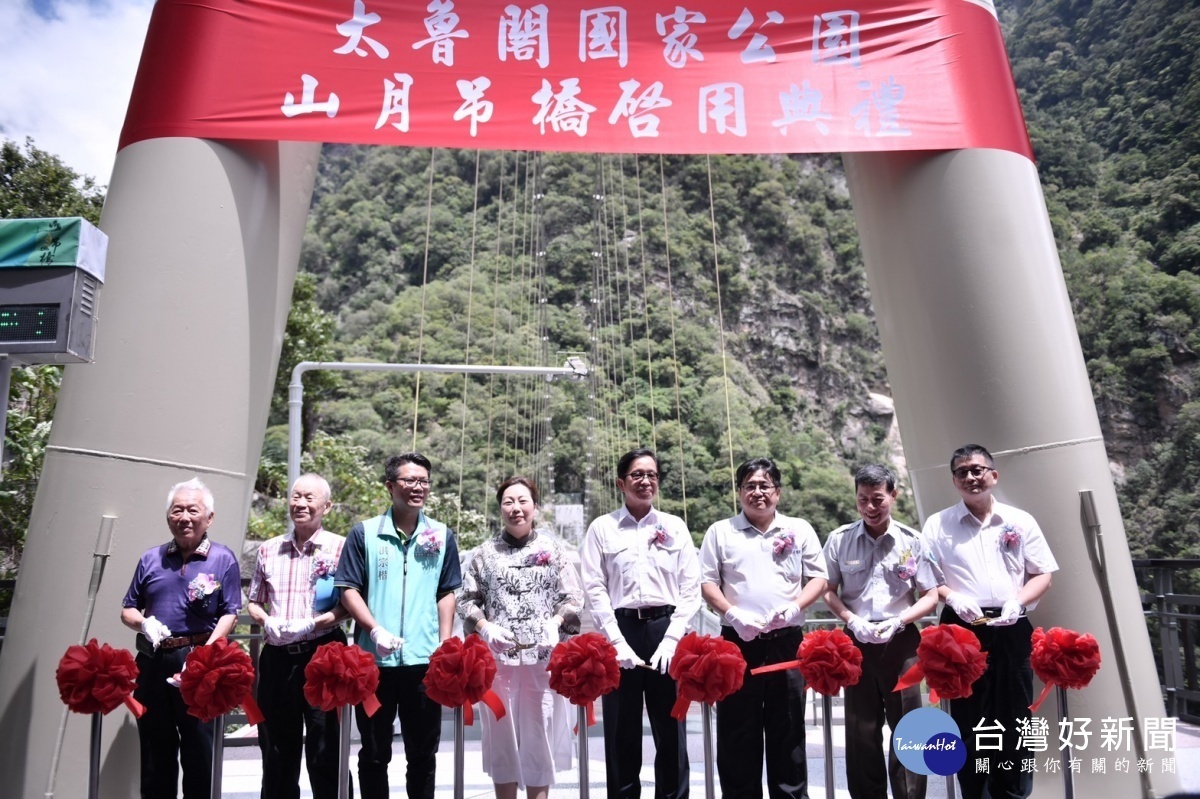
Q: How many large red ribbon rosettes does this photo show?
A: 9